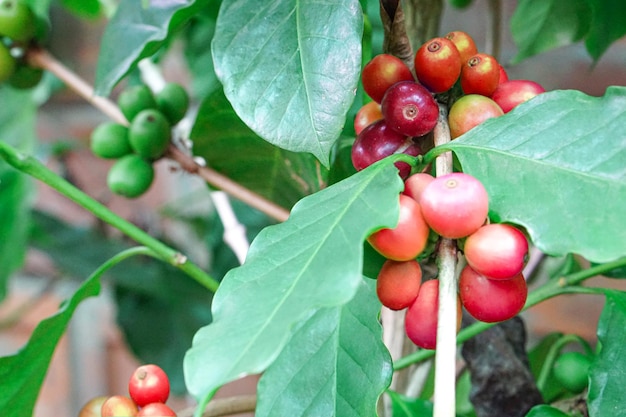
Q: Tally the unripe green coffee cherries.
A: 9